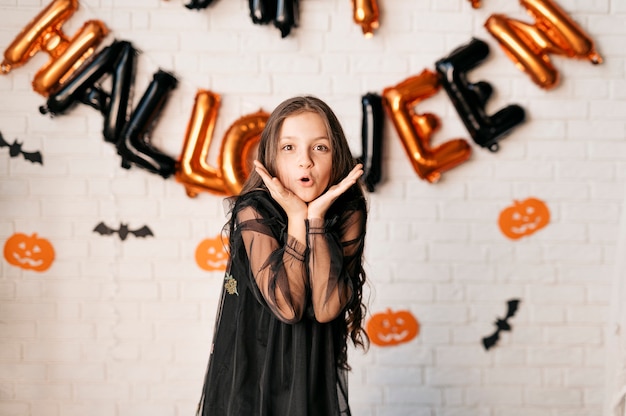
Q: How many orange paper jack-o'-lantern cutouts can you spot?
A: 4